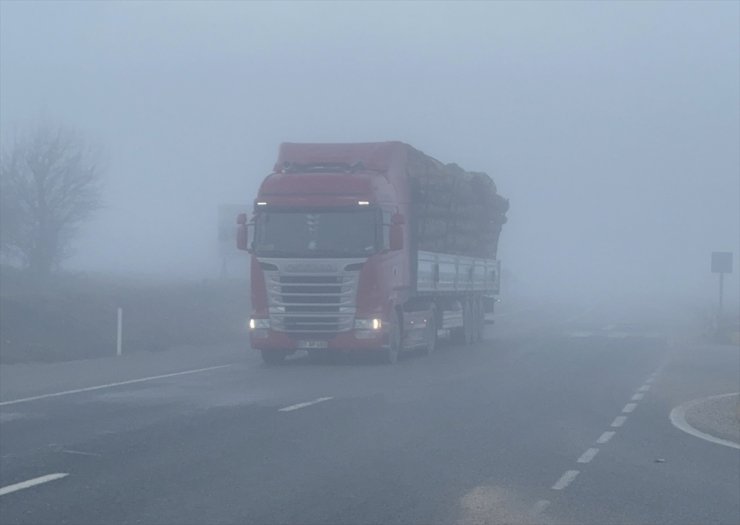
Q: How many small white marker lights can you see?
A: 2